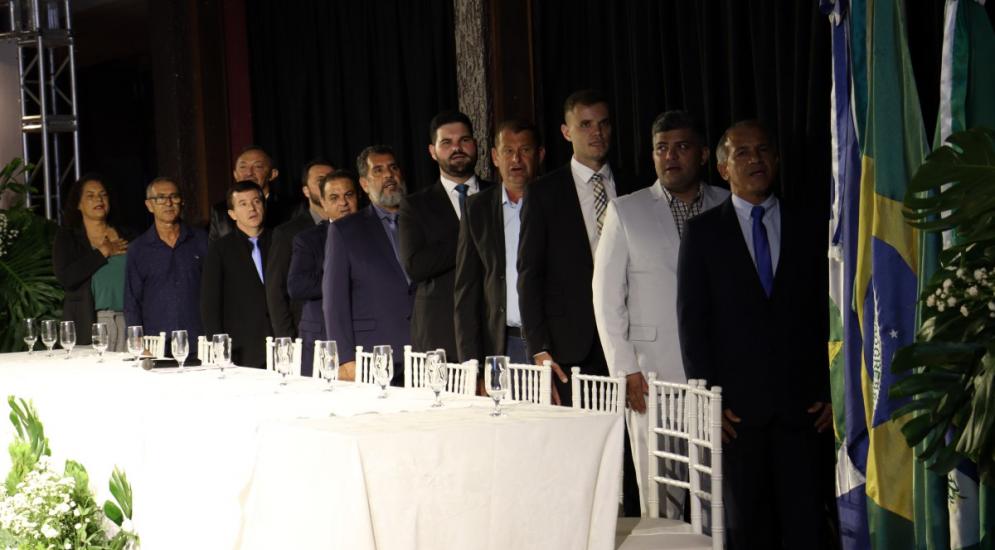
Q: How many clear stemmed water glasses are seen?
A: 12